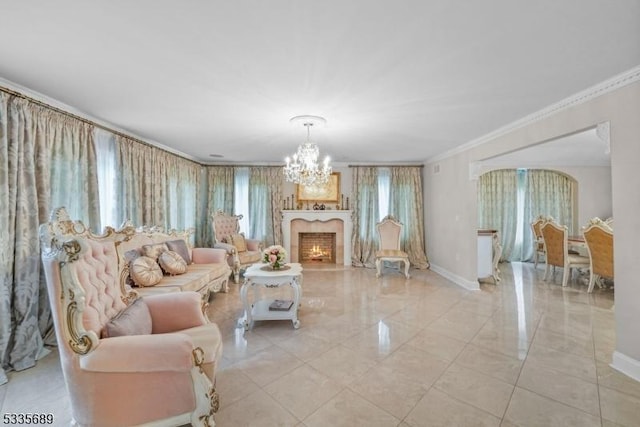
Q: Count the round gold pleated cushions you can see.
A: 2